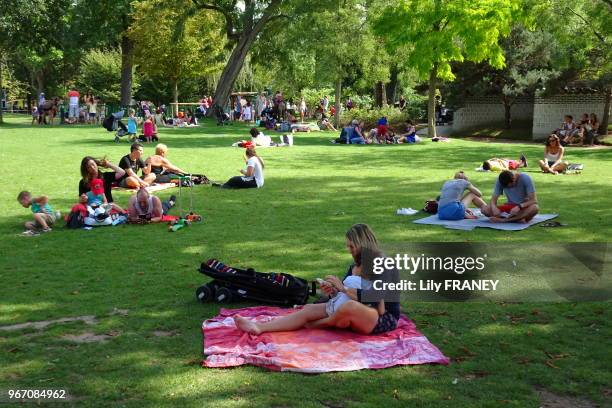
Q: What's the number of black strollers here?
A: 2